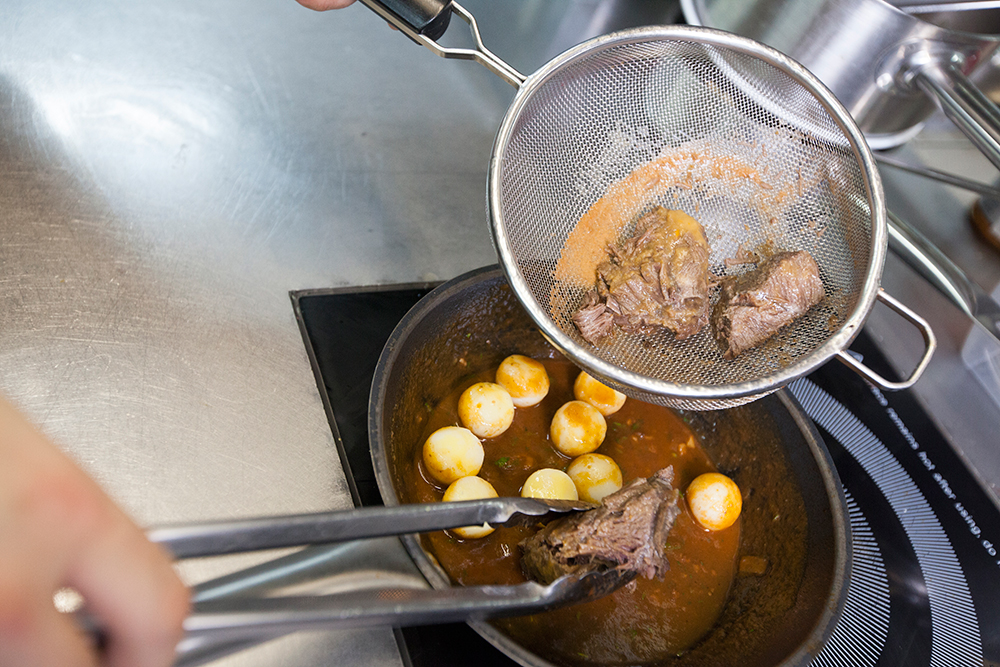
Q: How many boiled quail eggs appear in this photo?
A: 9